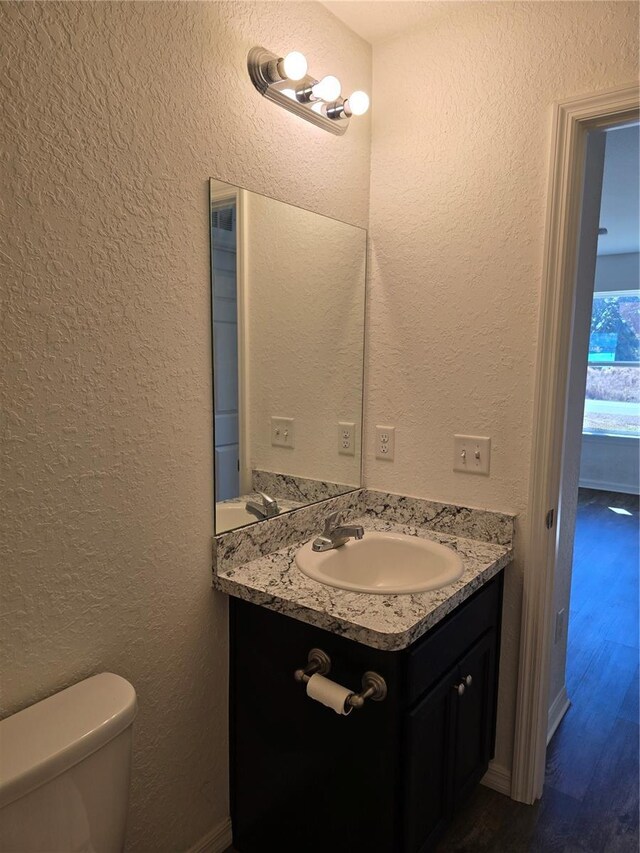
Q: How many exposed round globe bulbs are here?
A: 3